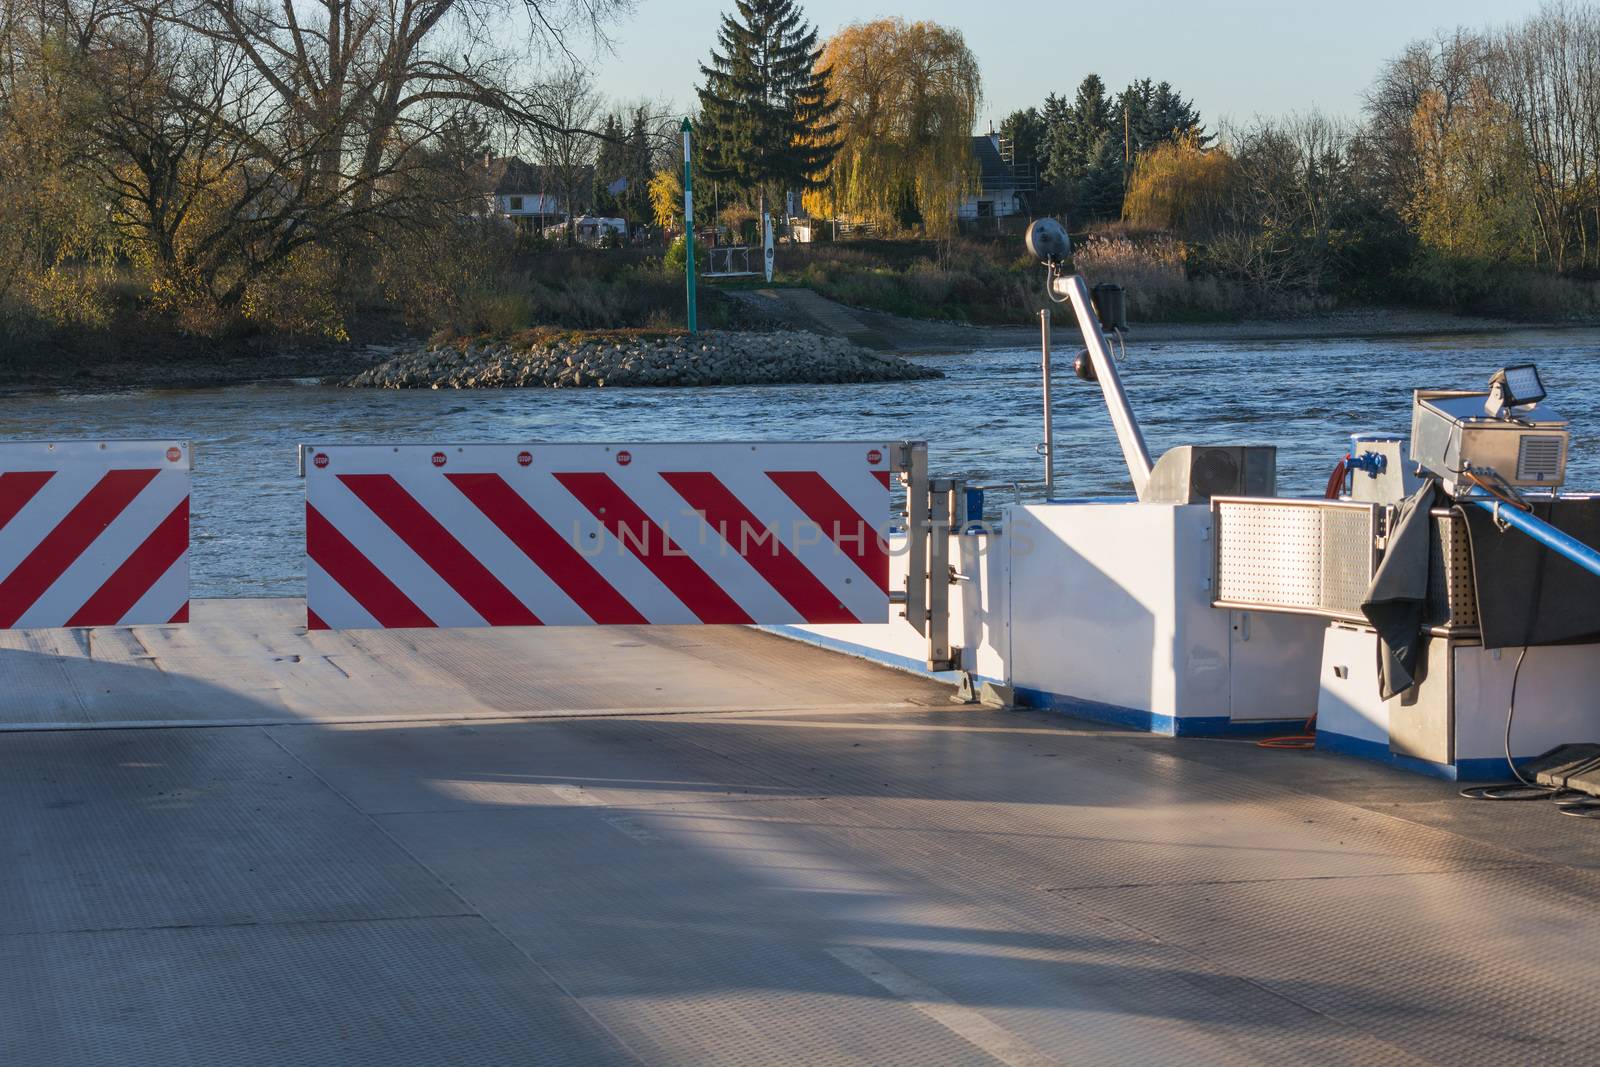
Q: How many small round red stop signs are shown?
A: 6